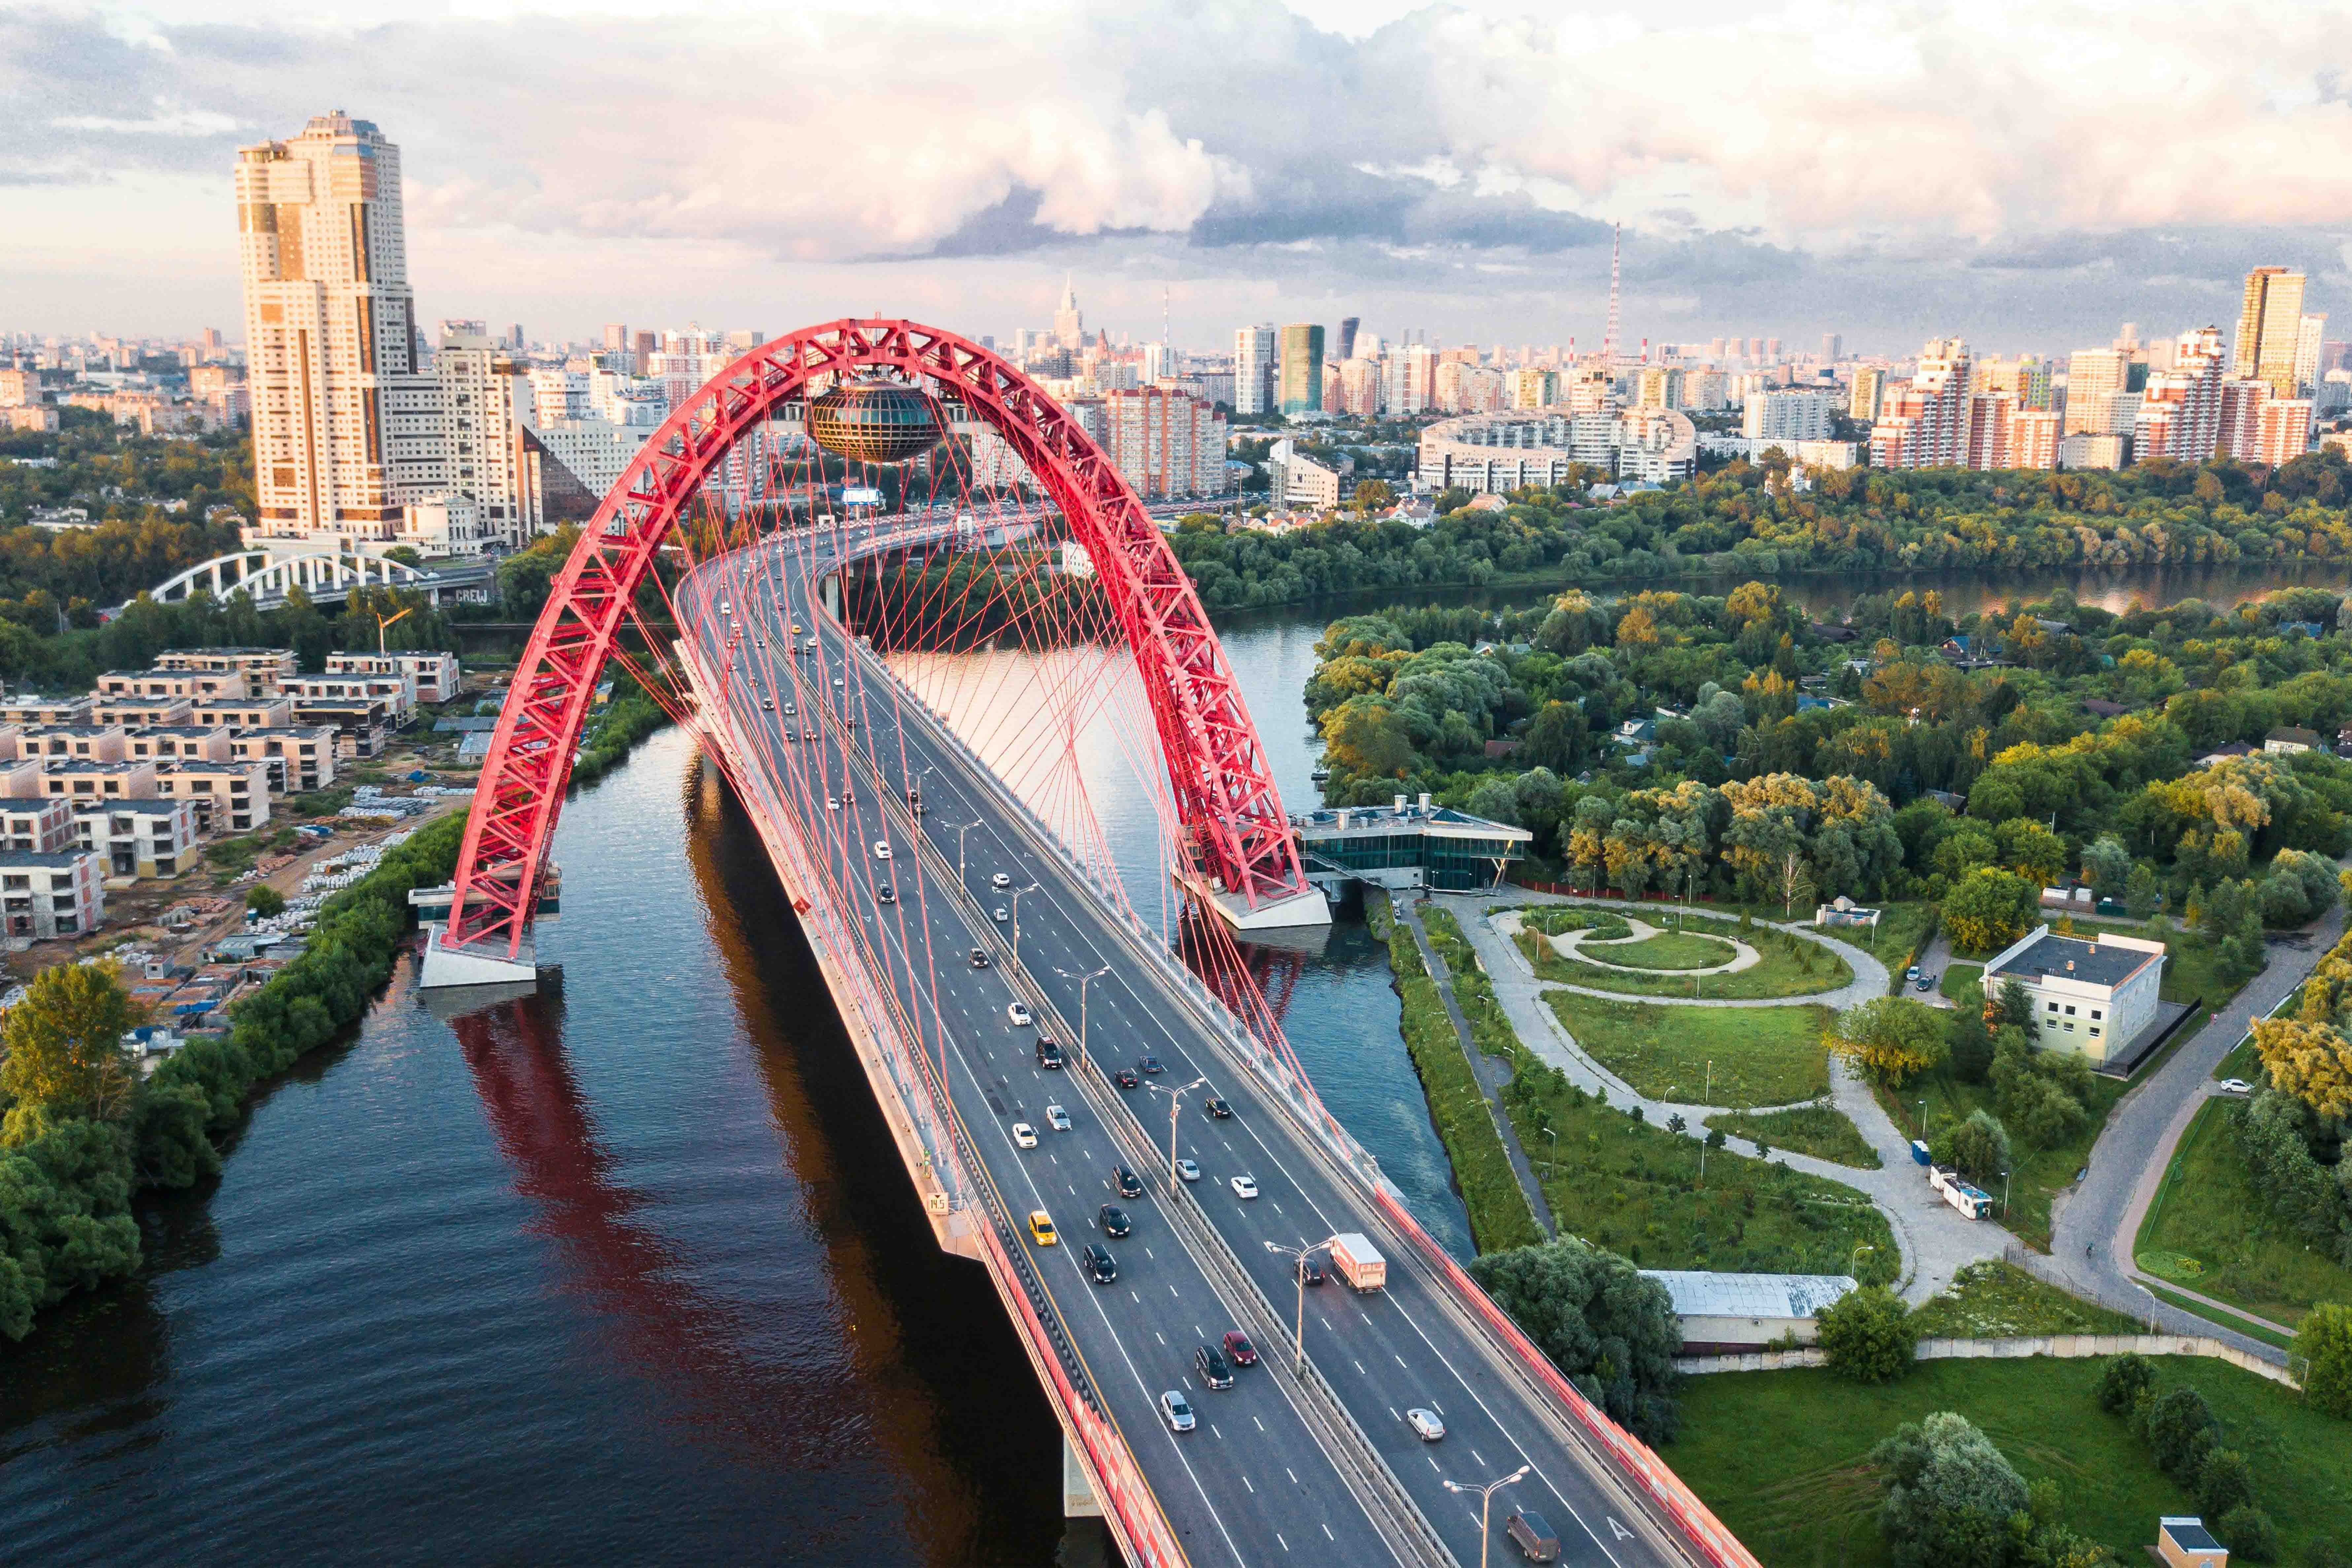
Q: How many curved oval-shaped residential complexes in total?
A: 1